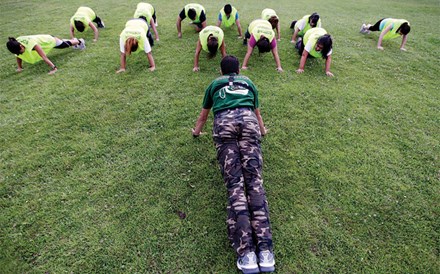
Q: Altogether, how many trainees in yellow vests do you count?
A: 12